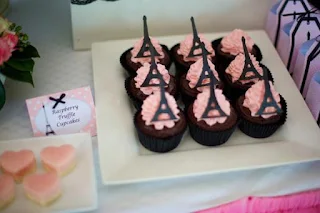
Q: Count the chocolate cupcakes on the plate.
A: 9